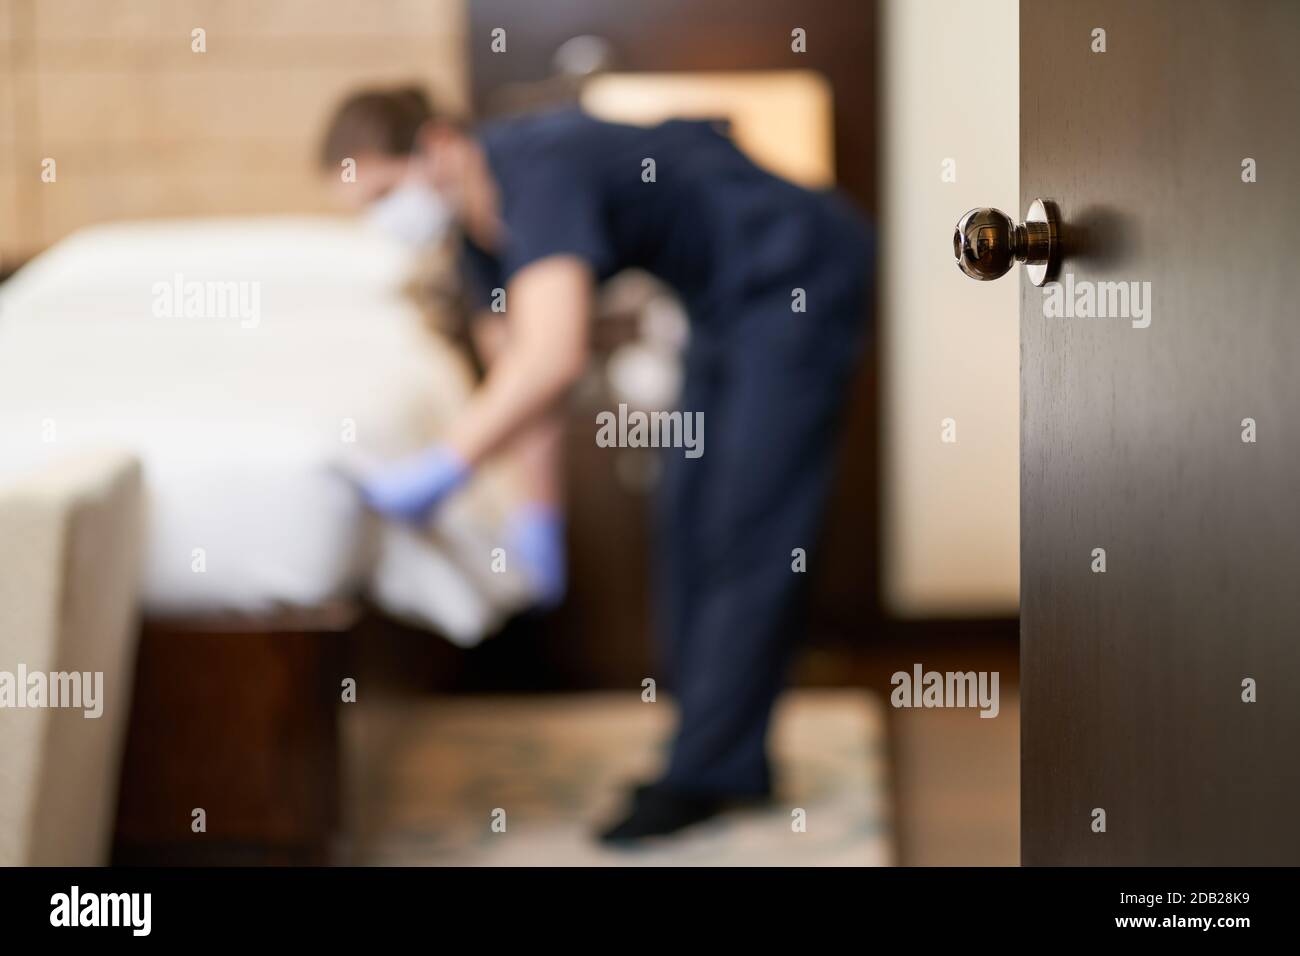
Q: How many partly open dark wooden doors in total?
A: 1